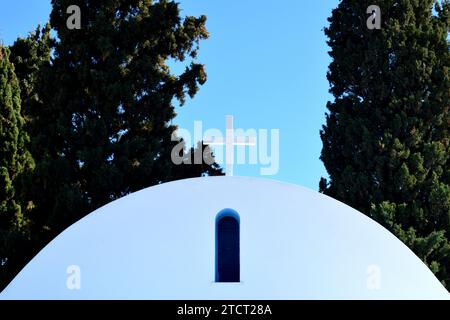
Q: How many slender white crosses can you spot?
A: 1